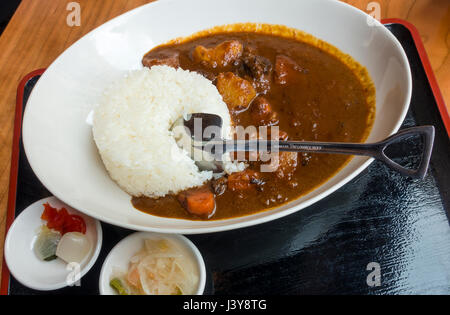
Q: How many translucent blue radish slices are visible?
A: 0